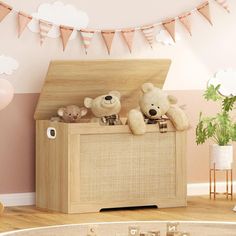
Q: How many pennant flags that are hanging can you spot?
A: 12